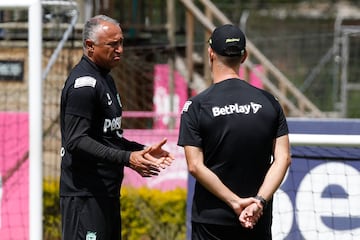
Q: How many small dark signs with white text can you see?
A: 1